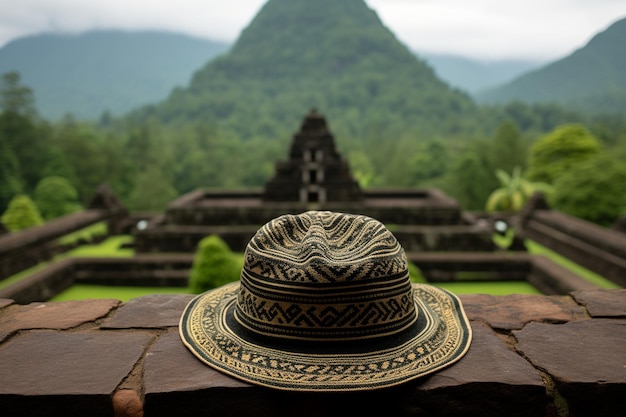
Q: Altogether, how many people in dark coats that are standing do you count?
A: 0